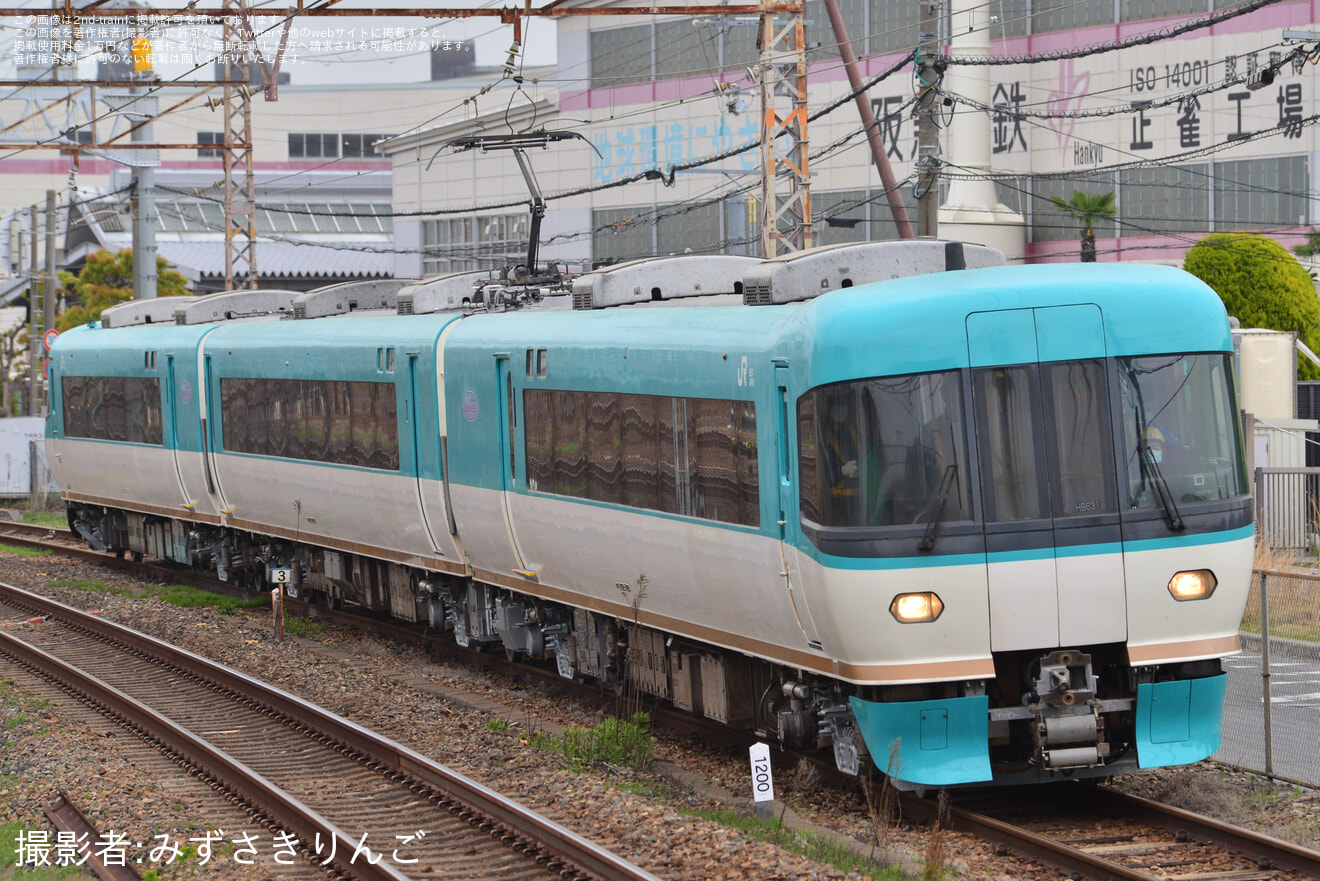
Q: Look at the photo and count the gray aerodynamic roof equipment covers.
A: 6